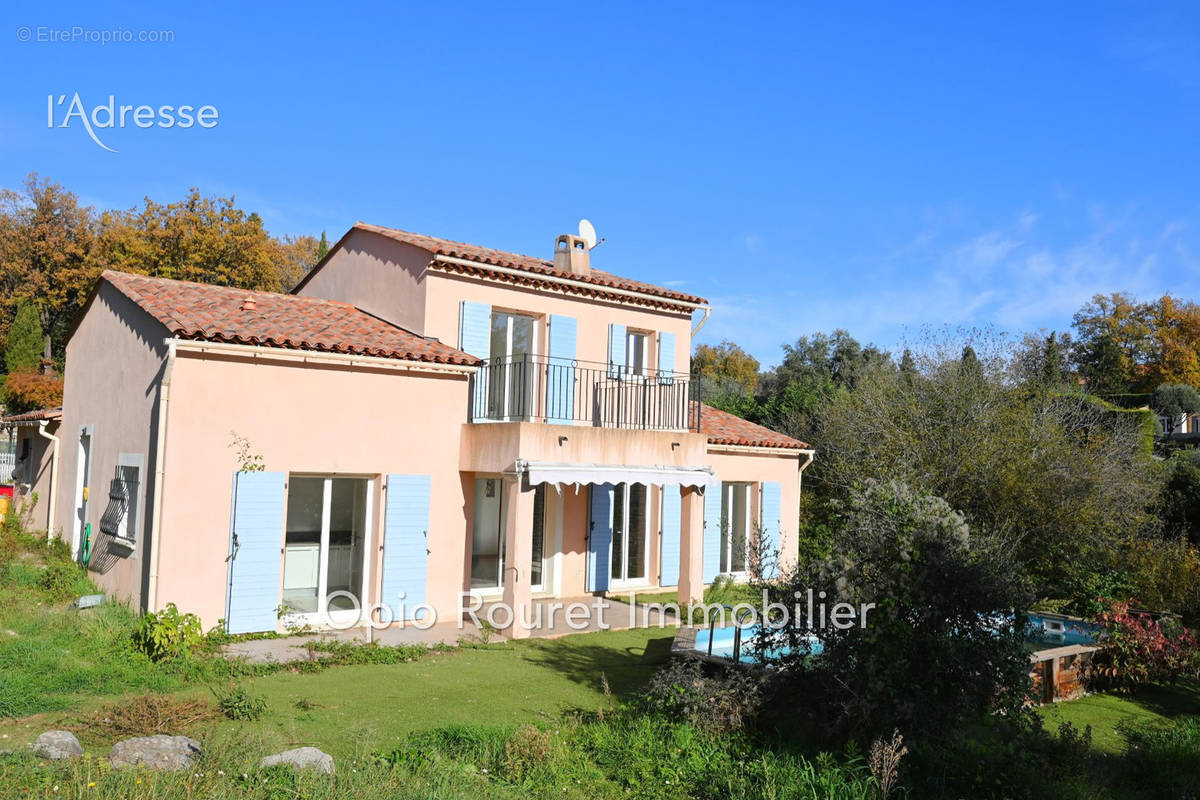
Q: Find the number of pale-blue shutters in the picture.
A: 10